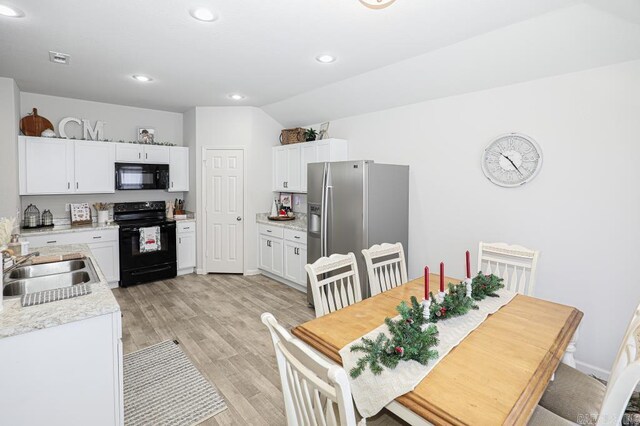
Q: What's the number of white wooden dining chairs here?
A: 6